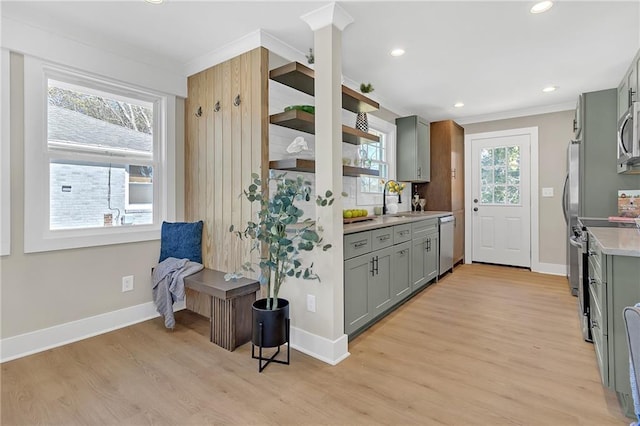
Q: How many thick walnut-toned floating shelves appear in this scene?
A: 3